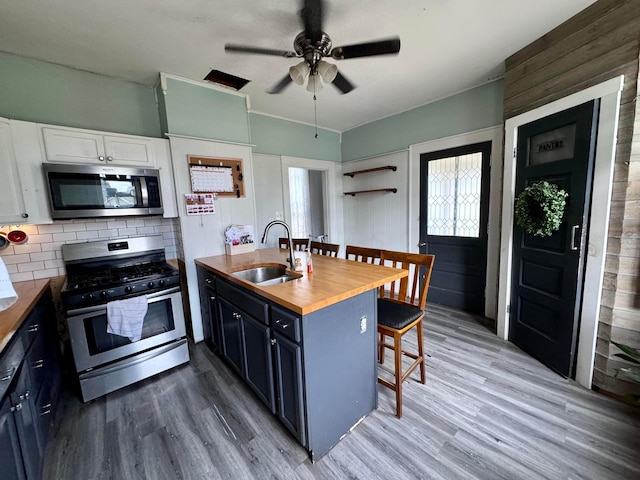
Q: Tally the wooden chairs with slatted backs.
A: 4